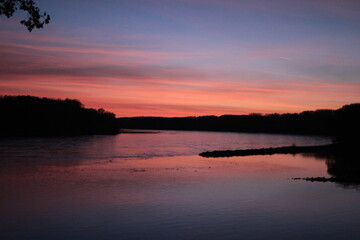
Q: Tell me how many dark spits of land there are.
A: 2